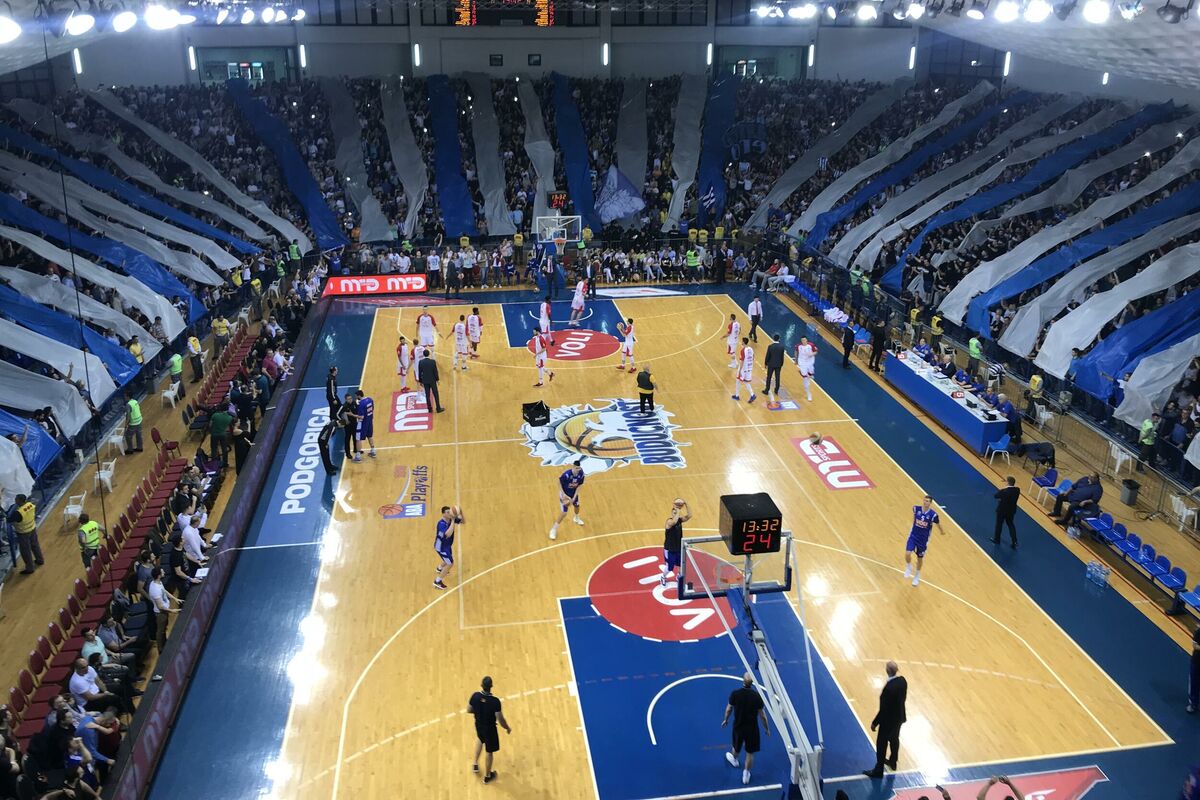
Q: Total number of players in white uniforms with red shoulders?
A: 12